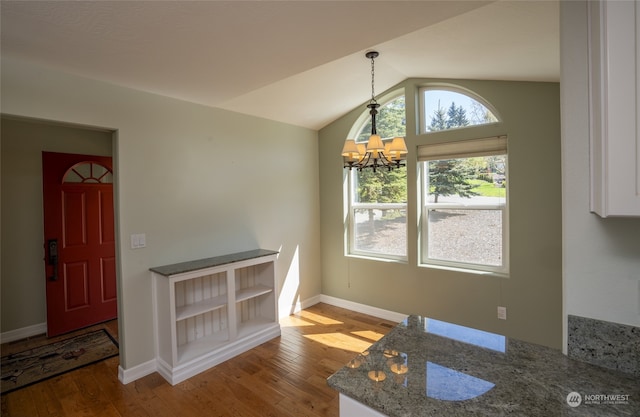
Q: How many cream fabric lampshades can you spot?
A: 5